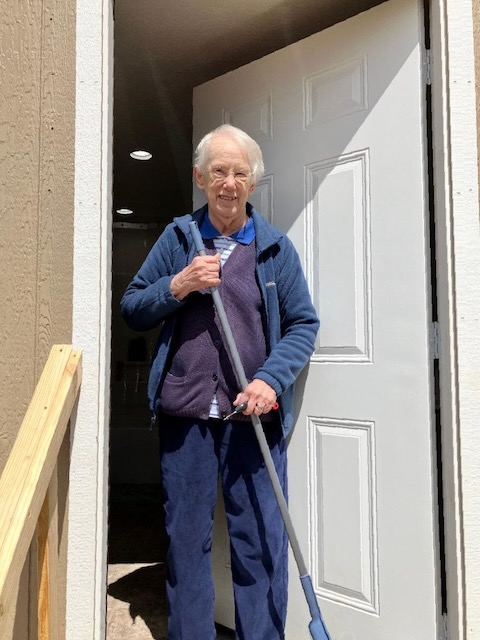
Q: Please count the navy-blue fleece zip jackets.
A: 1